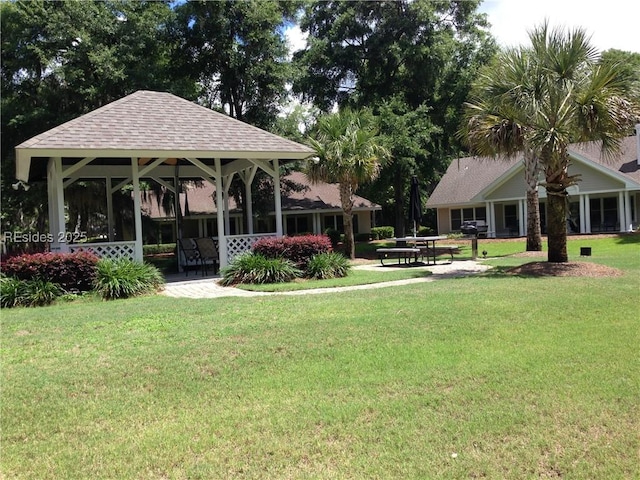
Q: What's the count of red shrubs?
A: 2